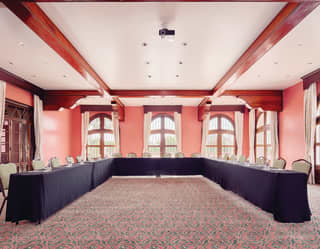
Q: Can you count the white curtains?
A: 11